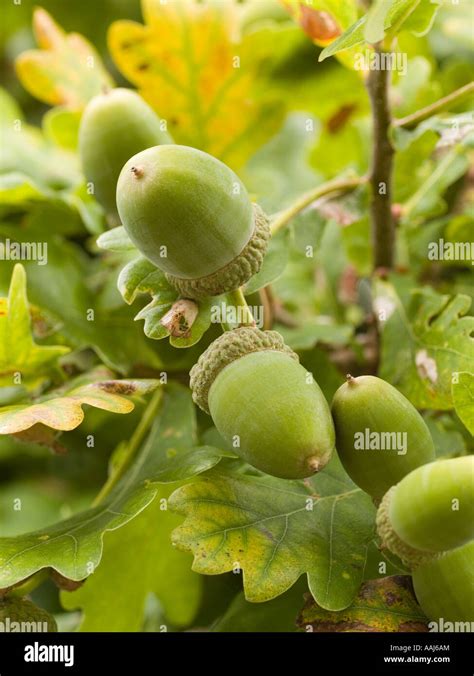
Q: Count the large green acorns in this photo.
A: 6